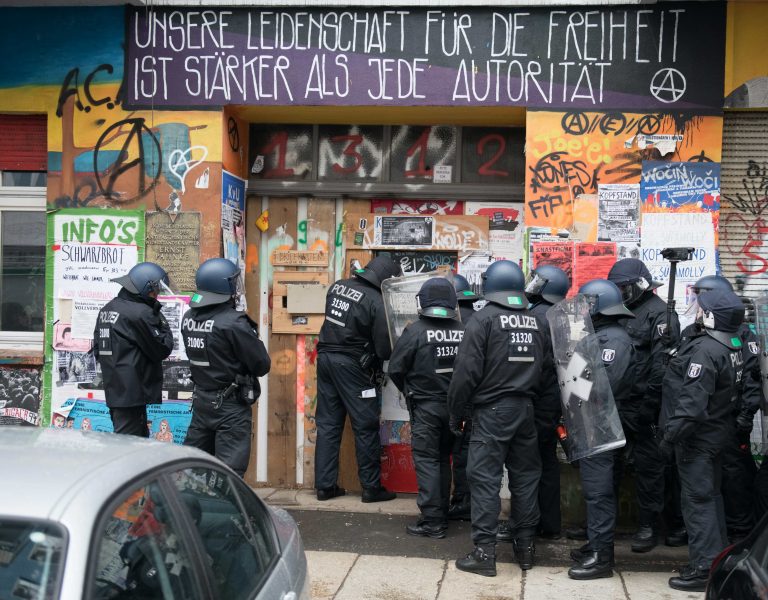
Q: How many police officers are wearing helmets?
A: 11